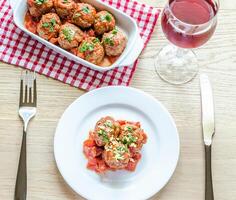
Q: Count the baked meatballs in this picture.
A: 11